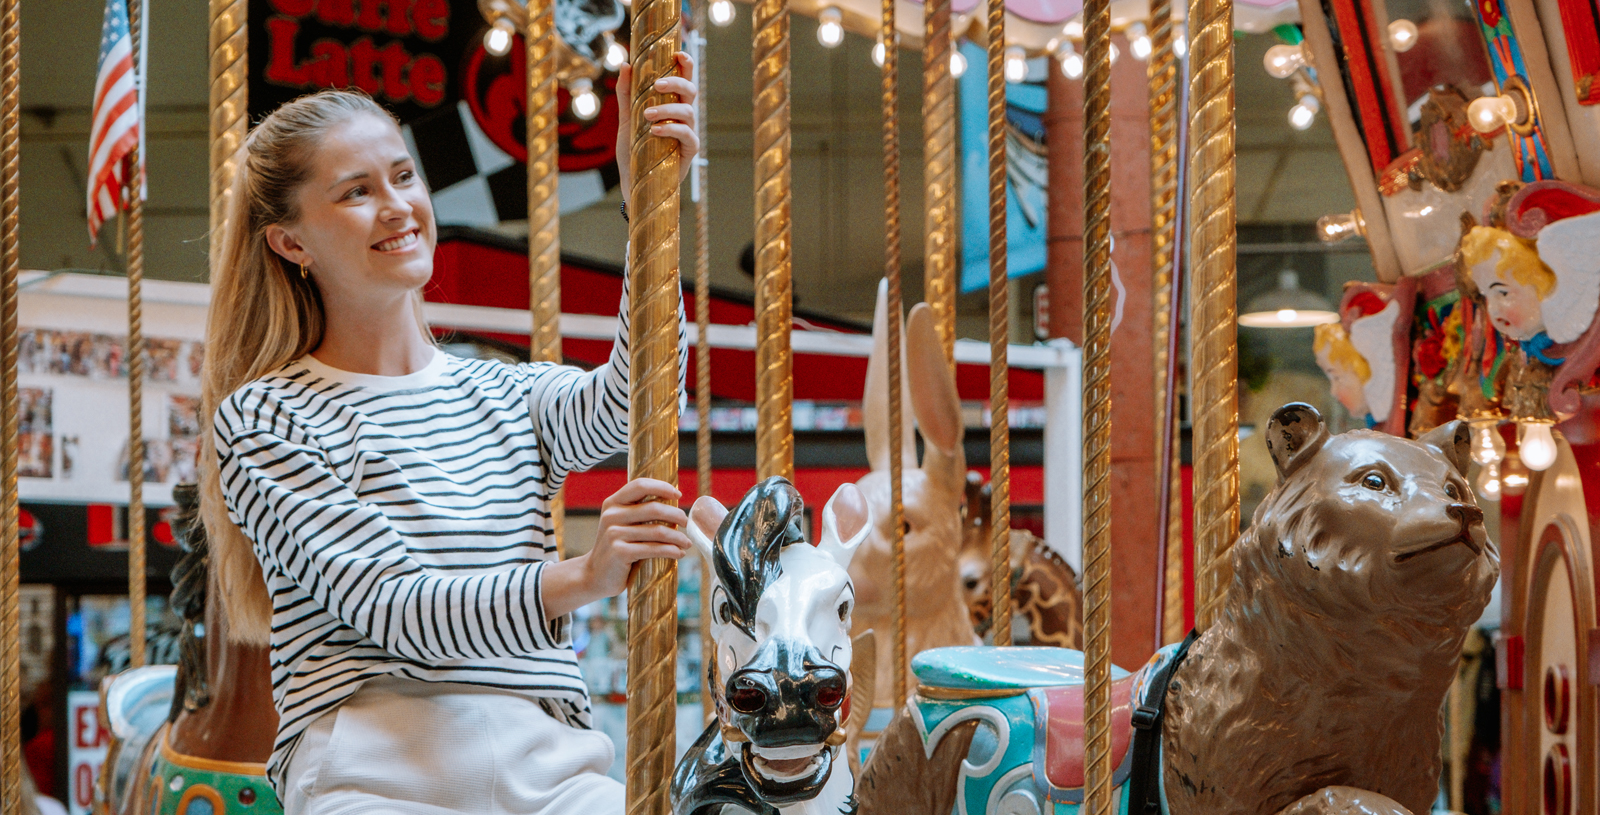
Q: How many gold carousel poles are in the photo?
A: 13